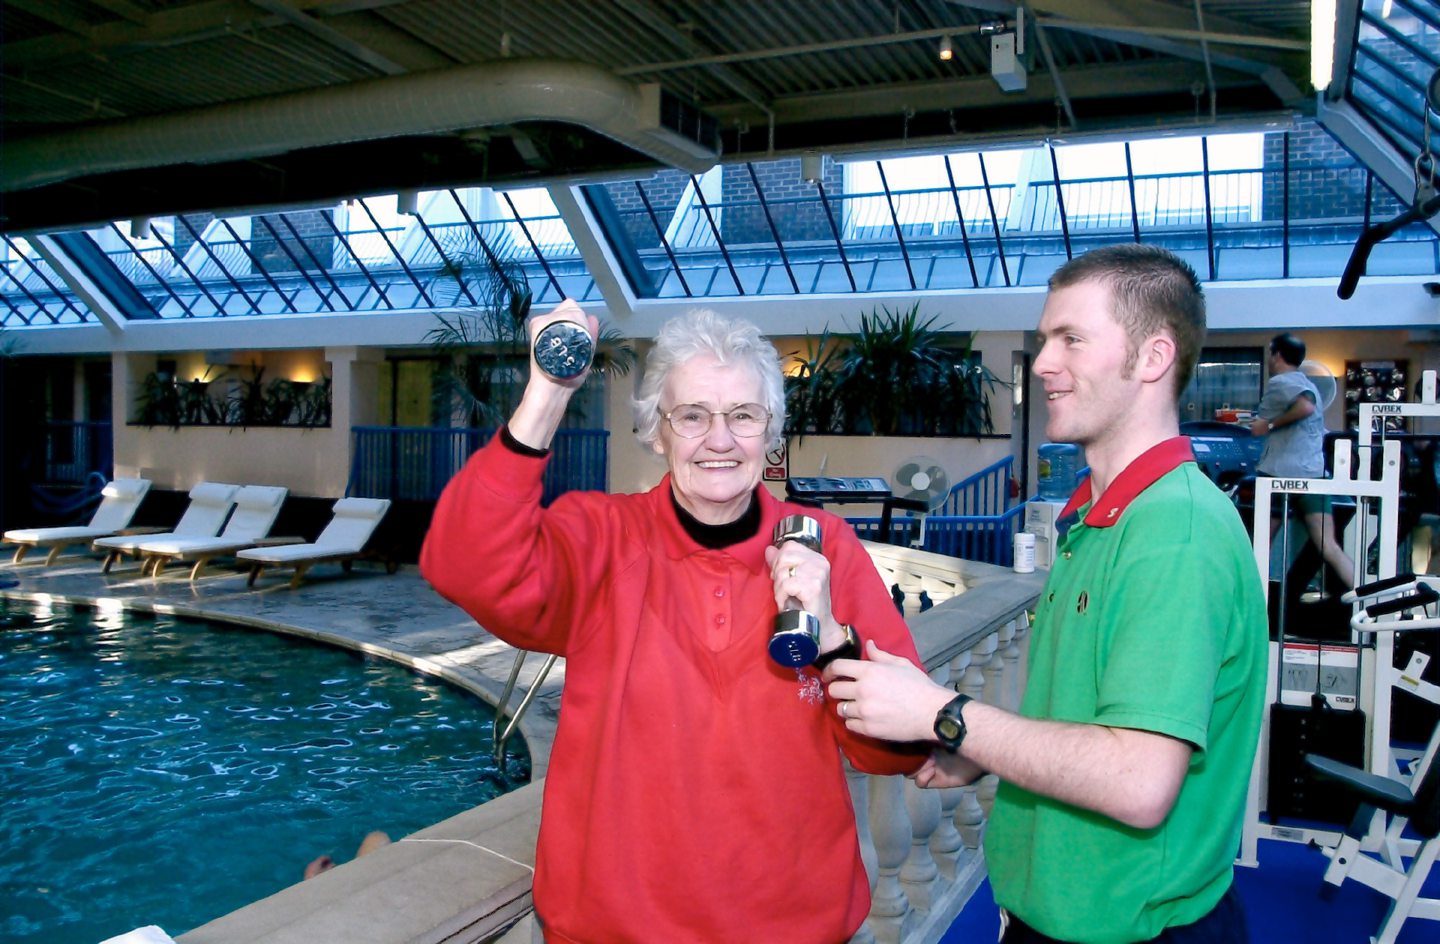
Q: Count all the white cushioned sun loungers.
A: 4